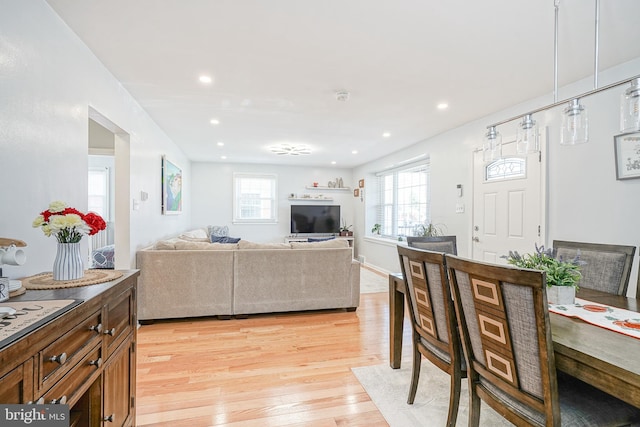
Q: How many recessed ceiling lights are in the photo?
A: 8